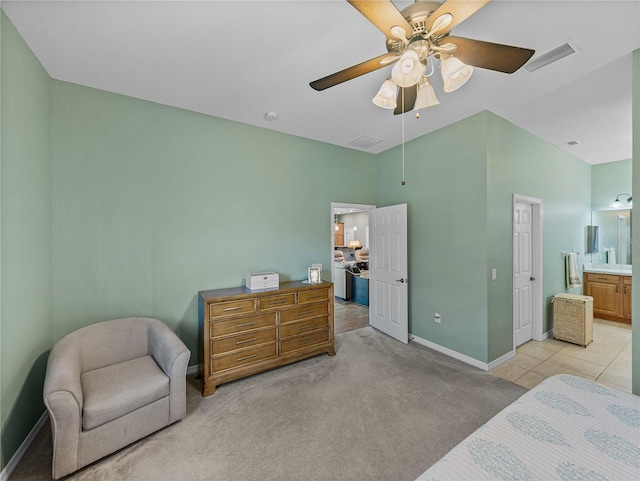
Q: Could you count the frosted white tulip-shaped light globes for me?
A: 4